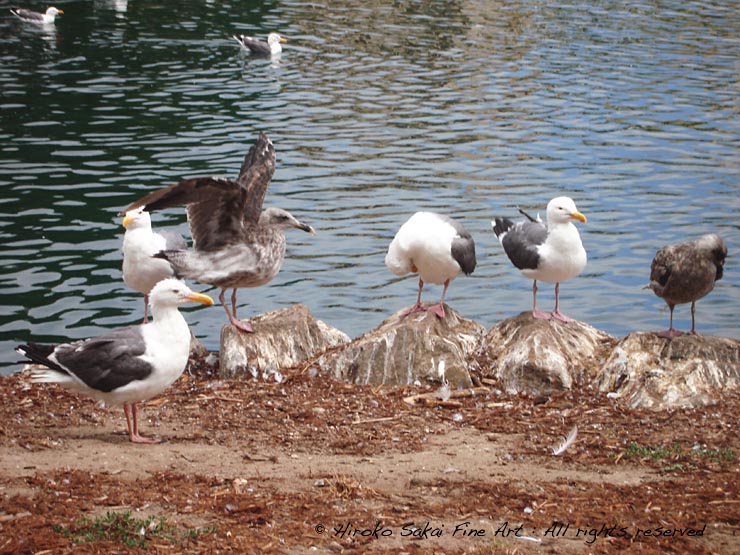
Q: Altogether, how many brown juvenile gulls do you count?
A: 2